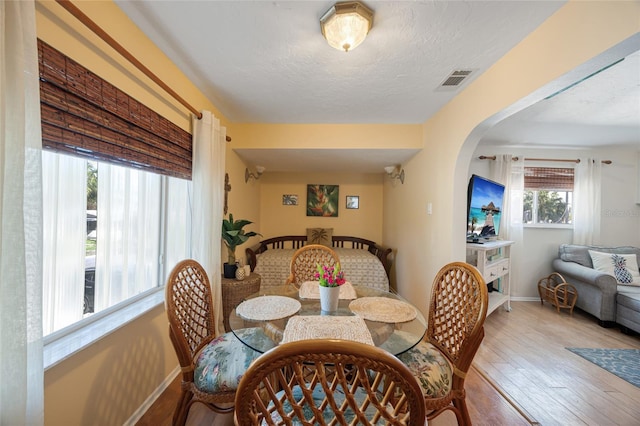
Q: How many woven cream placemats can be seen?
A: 4